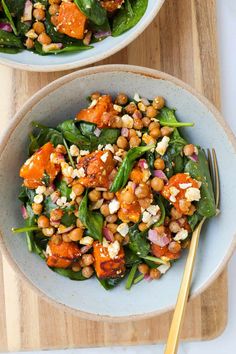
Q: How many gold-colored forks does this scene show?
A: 1